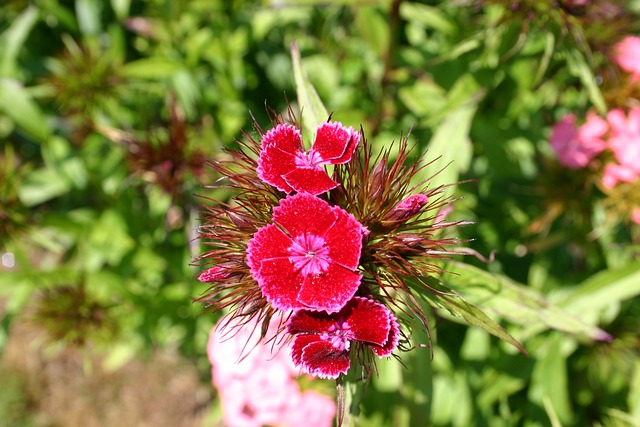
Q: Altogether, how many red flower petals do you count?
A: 15